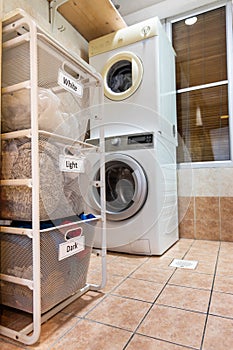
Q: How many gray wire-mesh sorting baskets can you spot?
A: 3